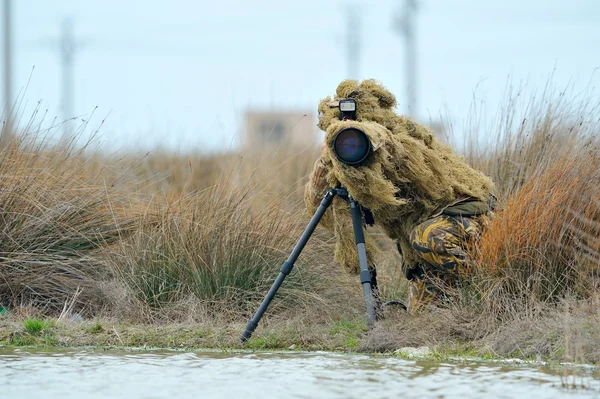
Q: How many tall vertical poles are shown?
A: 4